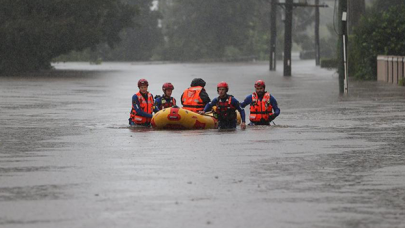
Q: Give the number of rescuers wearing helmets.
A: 4